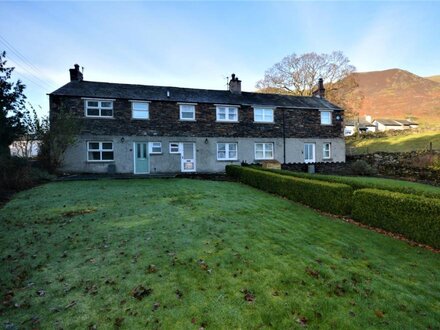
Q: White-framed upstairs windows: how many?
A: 6